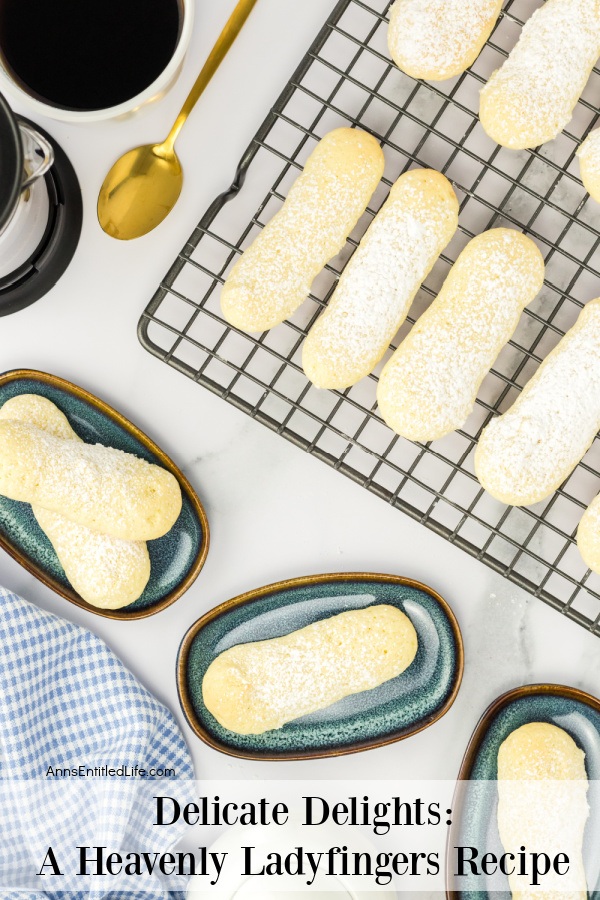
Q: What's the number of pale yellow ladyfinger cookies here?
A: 12